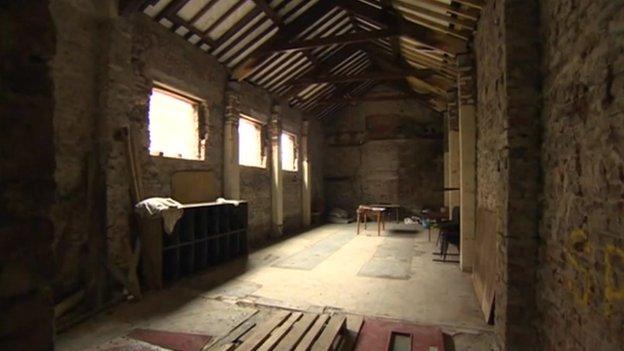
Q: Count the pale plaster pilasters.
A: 6